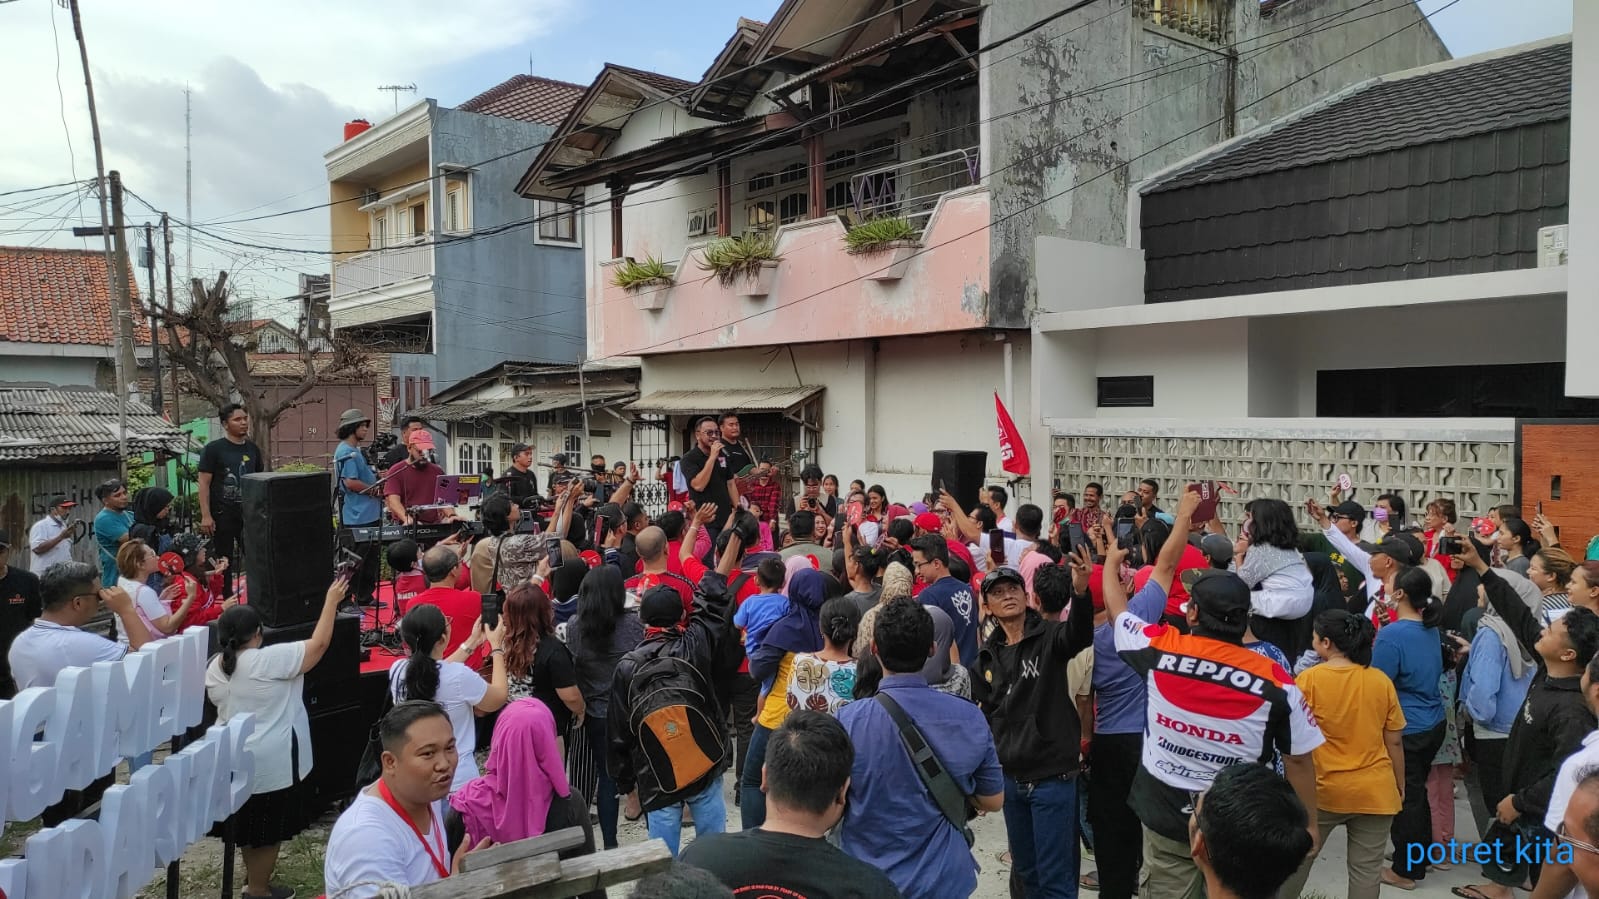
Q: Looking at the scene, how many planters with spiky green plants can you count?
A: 3